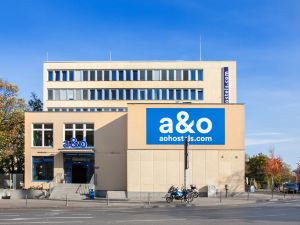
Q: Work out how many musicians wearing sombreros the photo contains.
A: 0